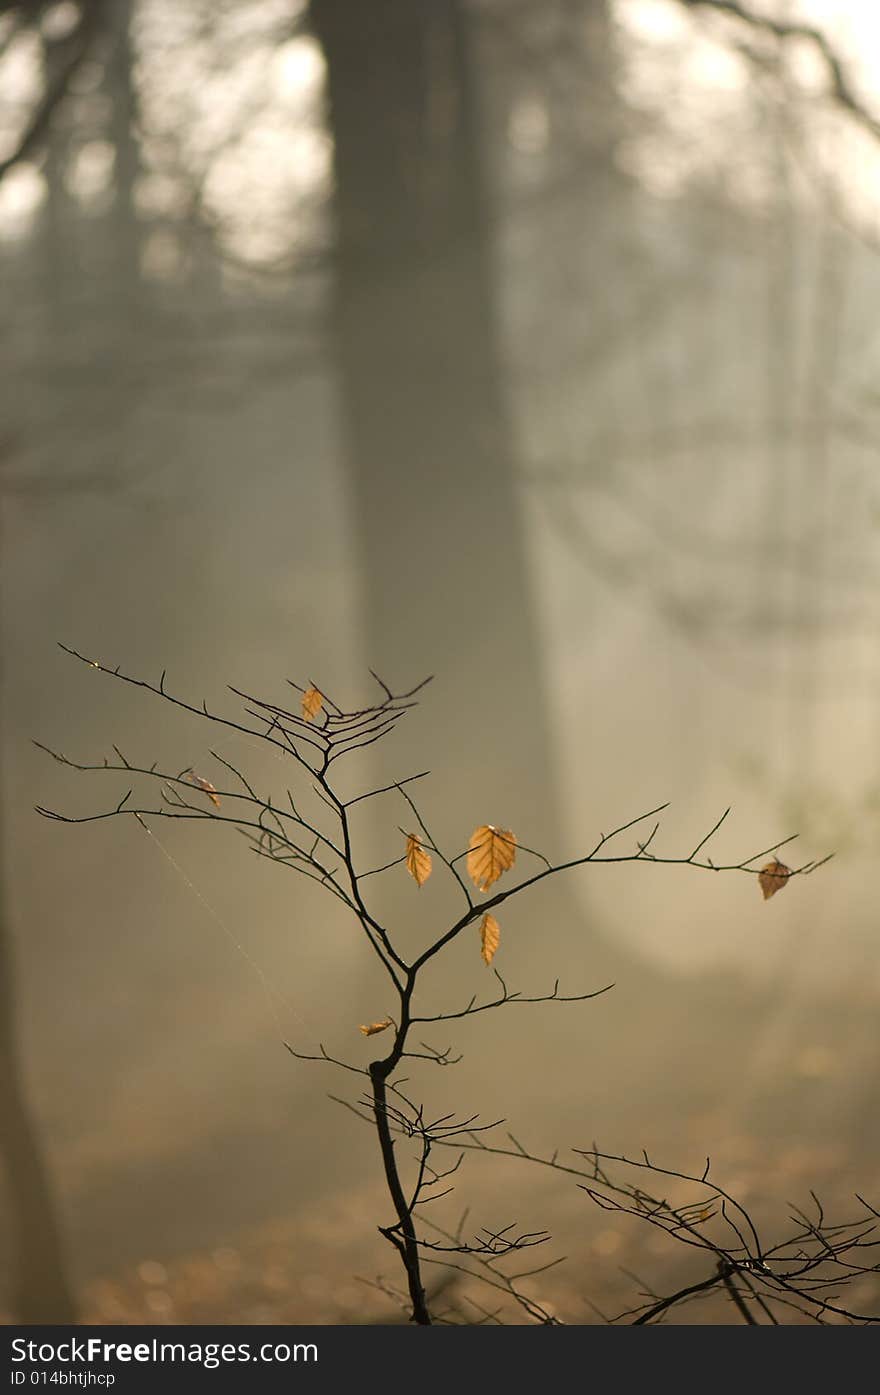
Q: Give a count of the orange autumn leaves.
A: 7